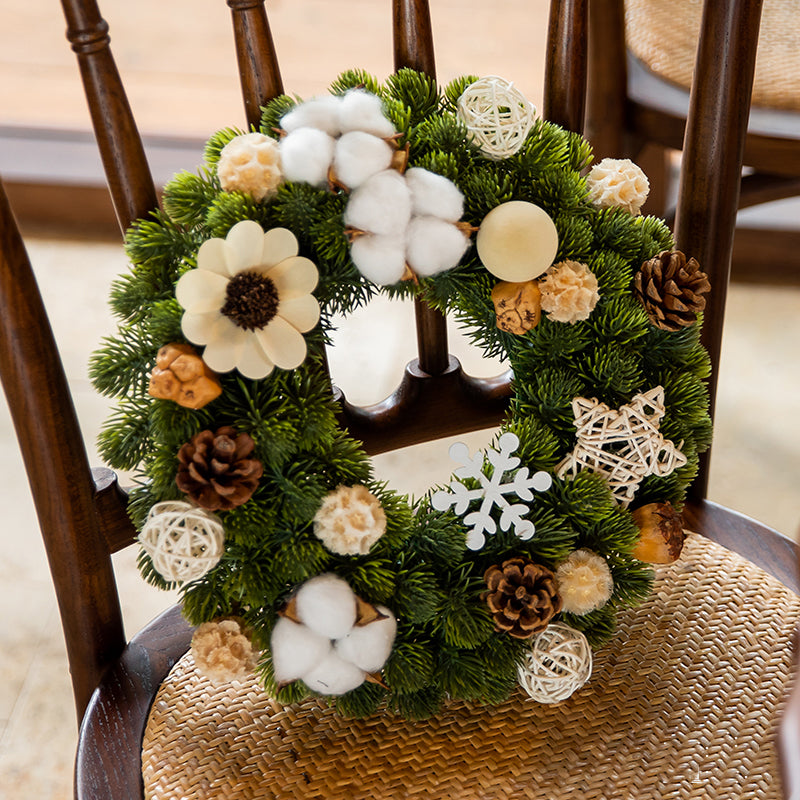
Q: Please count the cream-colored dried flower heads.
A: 6